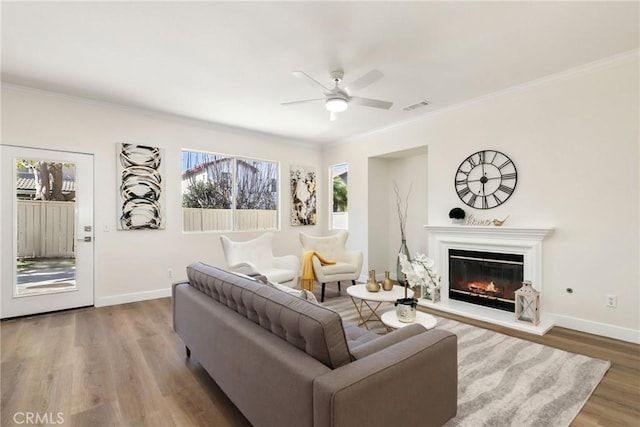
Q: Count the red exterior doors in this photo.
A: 0